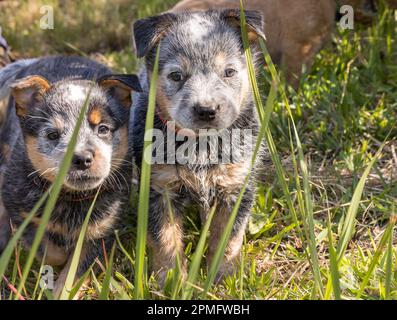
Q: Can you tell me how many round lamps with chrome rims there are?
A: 0